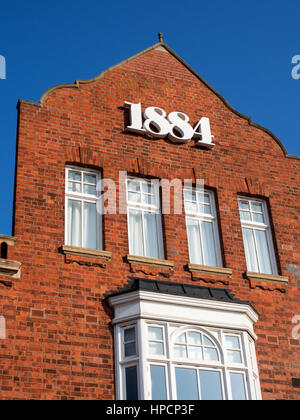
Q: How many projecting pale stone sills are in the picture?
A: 4